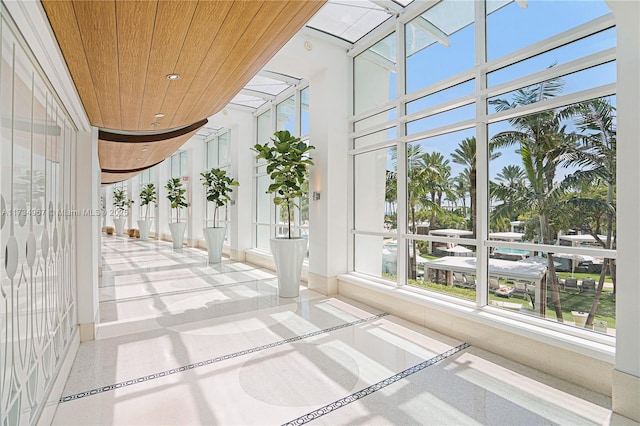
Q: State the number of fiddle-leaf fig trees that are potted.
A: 5